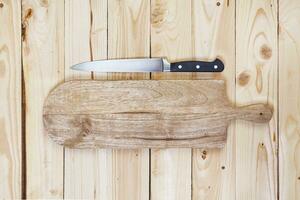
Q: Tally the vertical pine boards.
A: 8